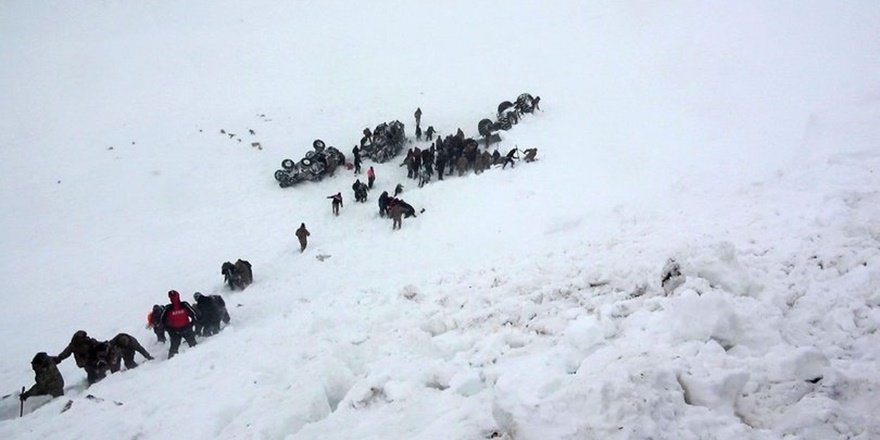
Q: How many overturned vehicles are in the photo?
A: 3